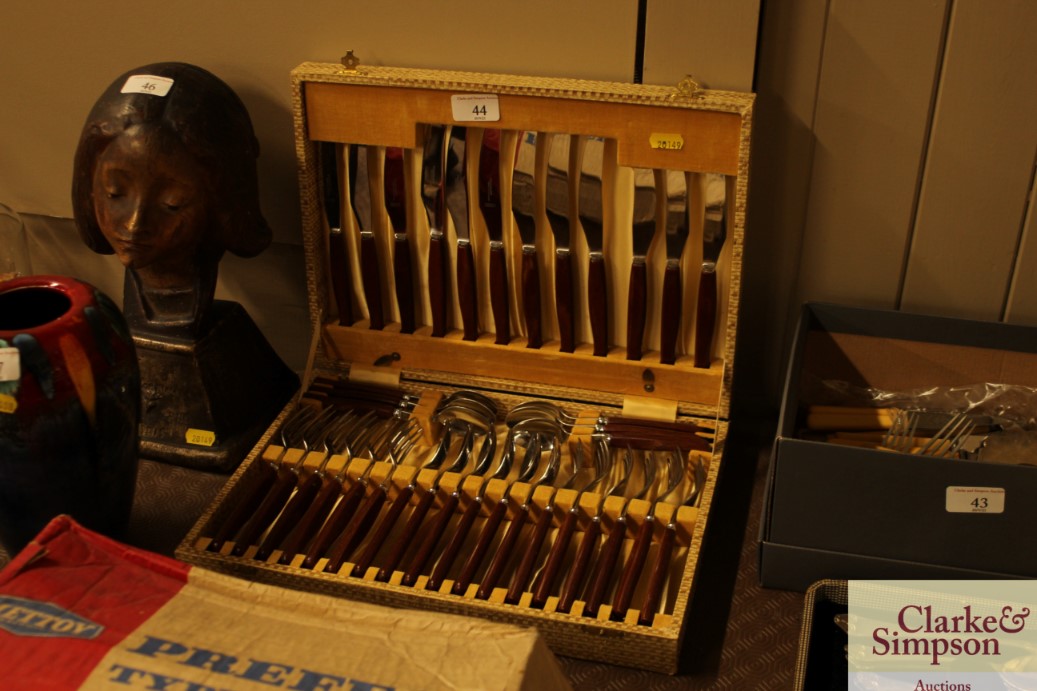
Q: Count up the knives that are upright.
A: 12